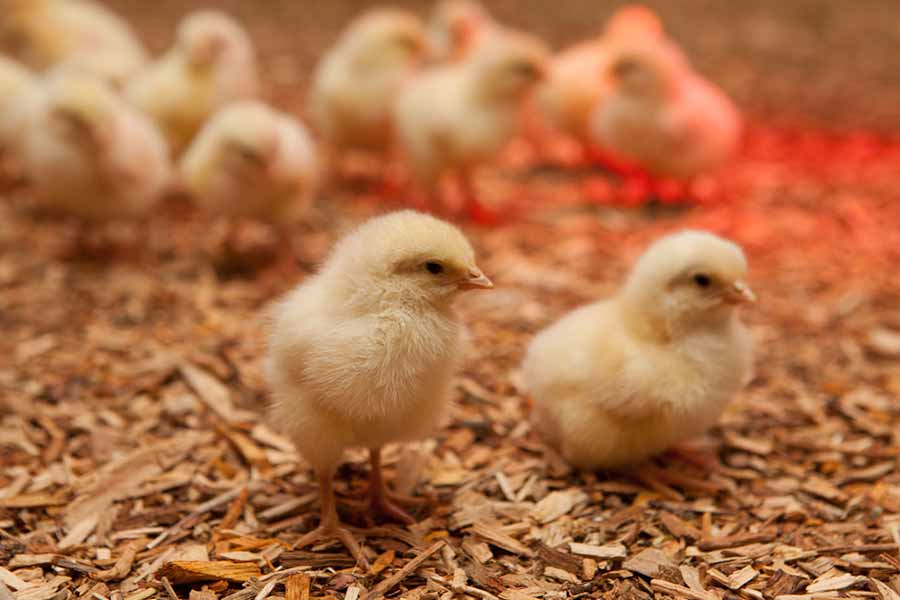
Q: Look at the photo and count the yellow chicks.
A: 12